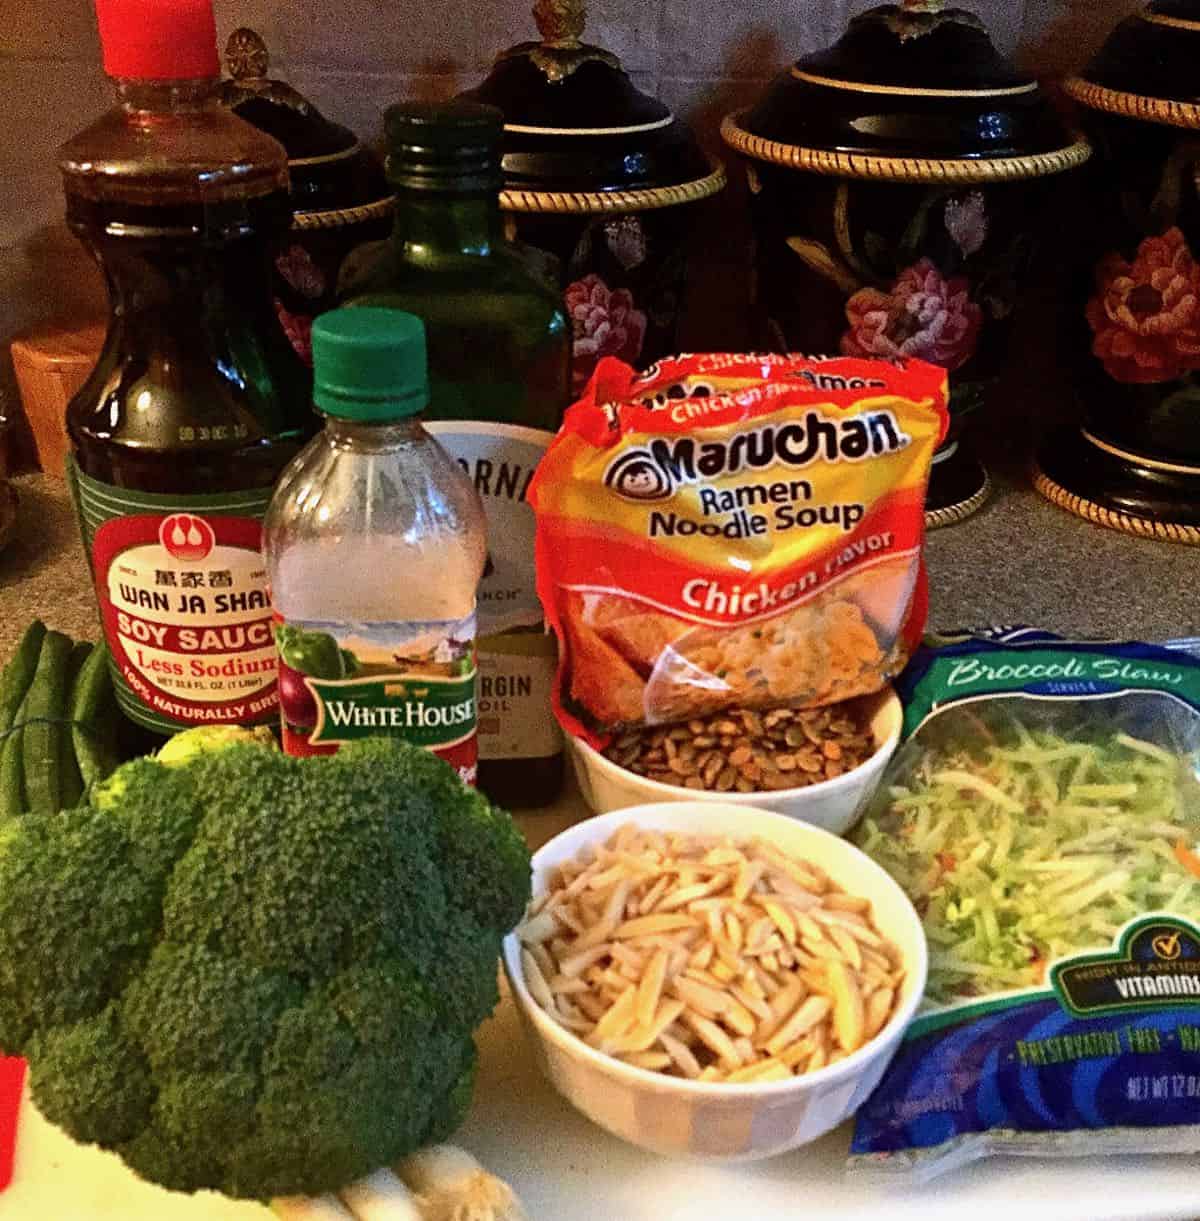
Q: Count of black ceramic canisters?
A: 4